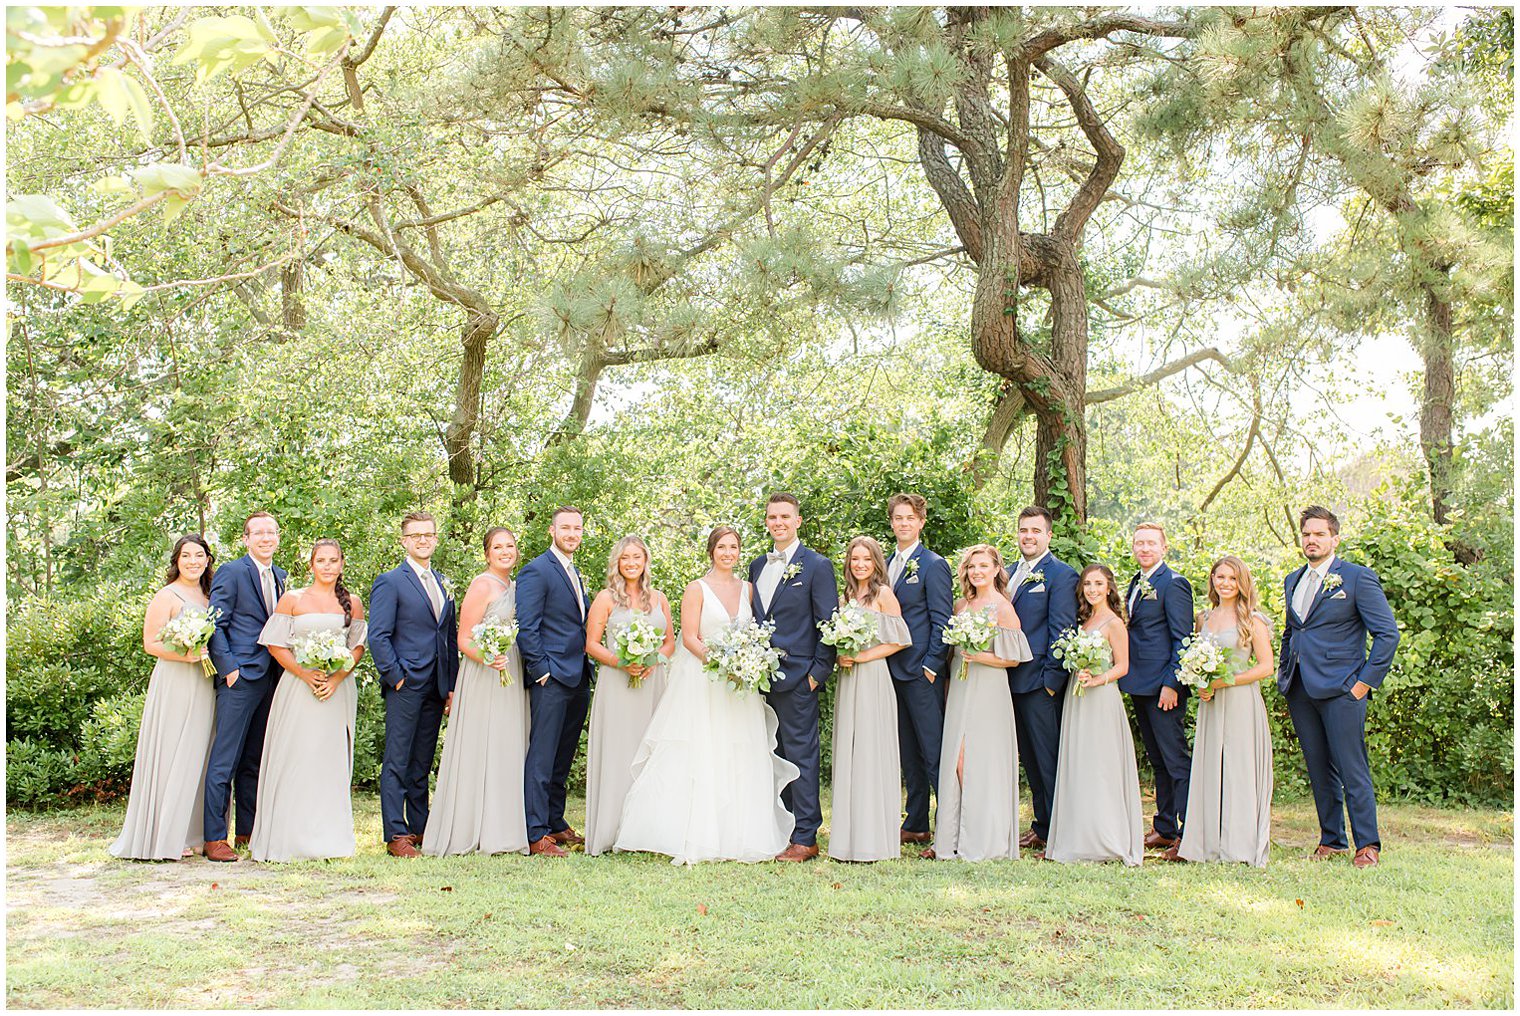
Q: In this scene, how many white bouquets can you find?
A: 9